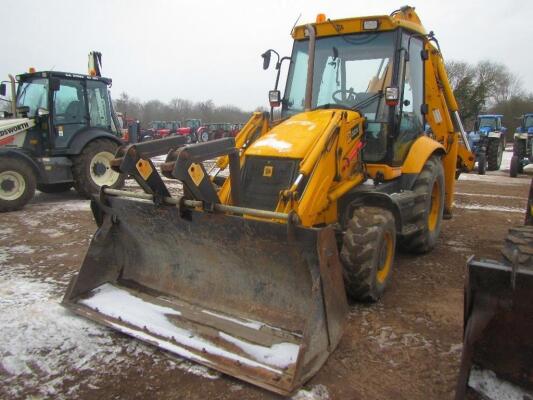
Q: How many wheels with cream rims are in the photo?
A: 2